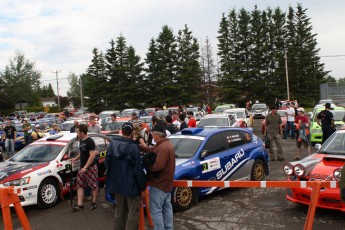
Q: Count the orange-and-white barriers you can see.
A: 2